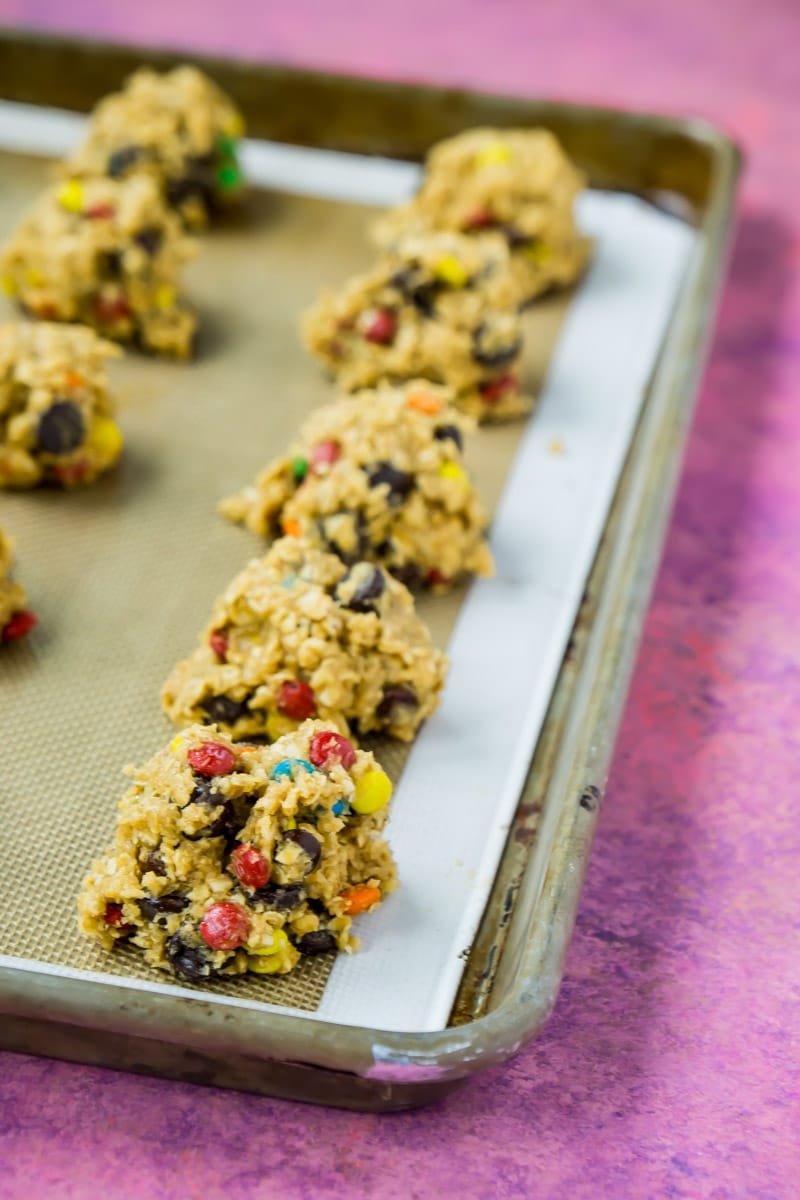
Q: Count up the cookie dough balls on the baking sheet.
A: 9